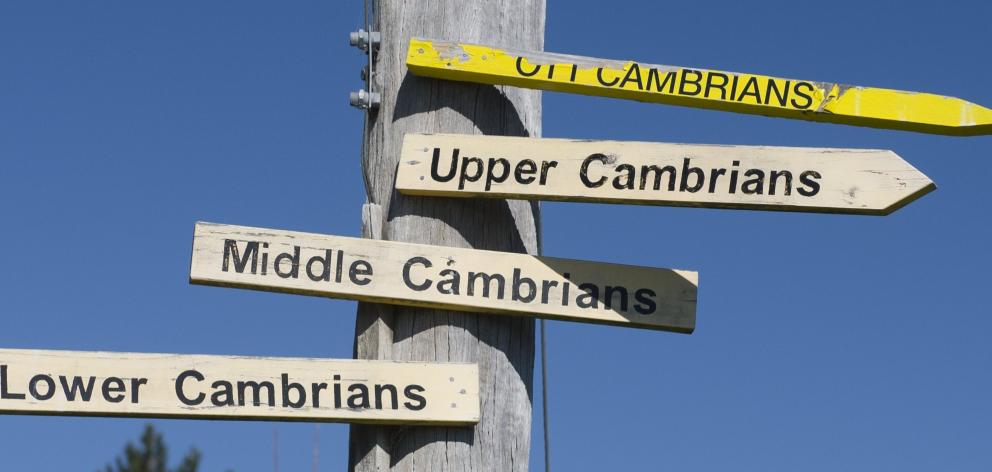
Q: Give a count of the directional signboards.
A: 4